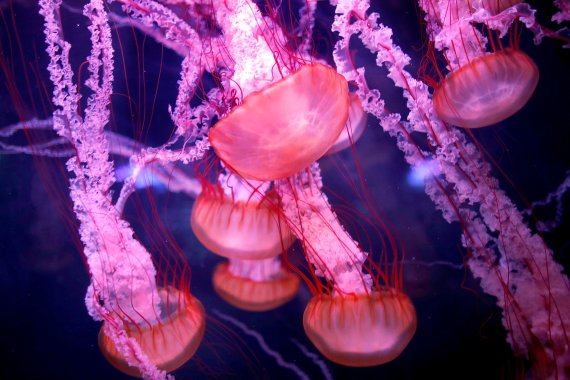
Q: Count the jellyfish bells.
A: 7